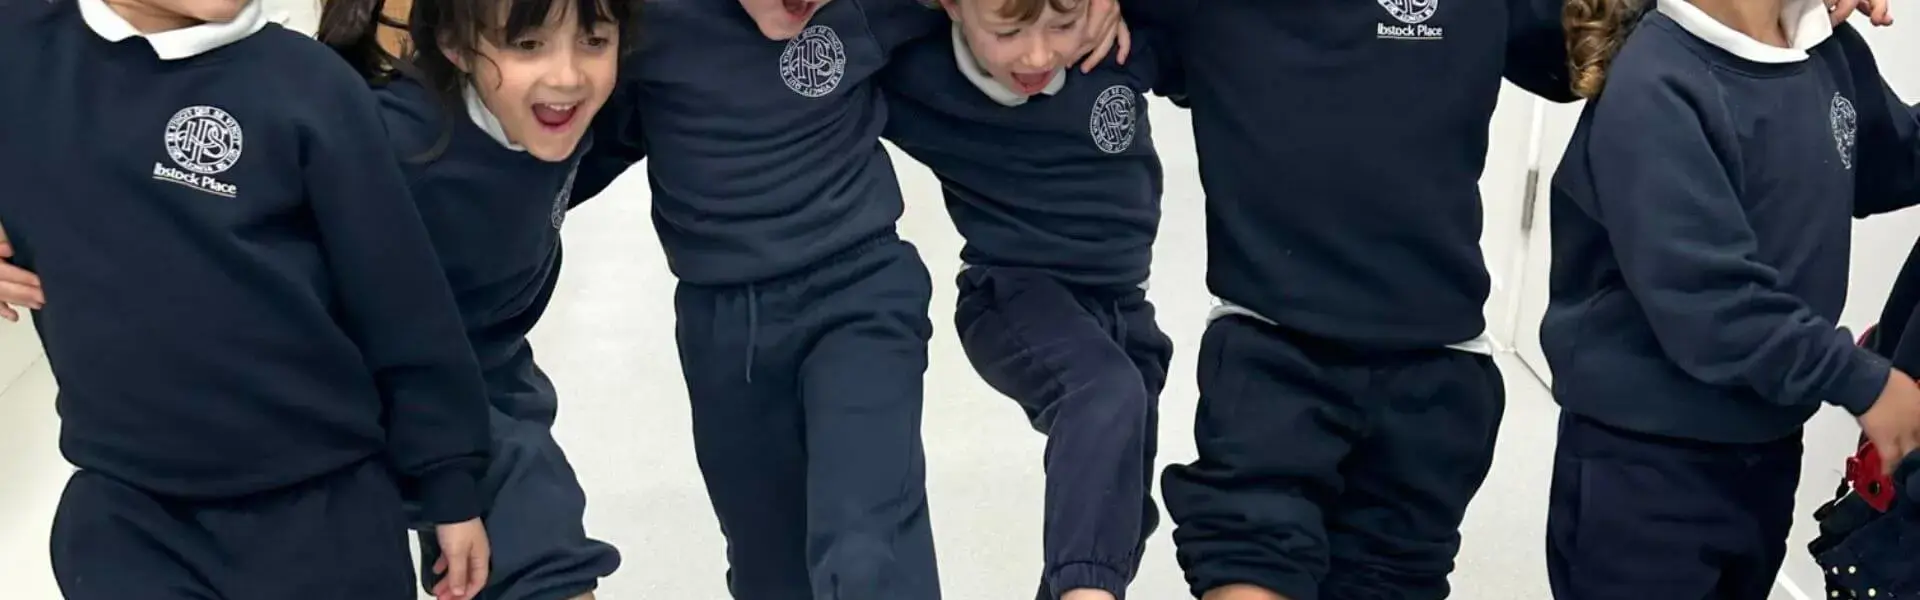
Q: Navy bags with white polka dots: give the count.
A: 1